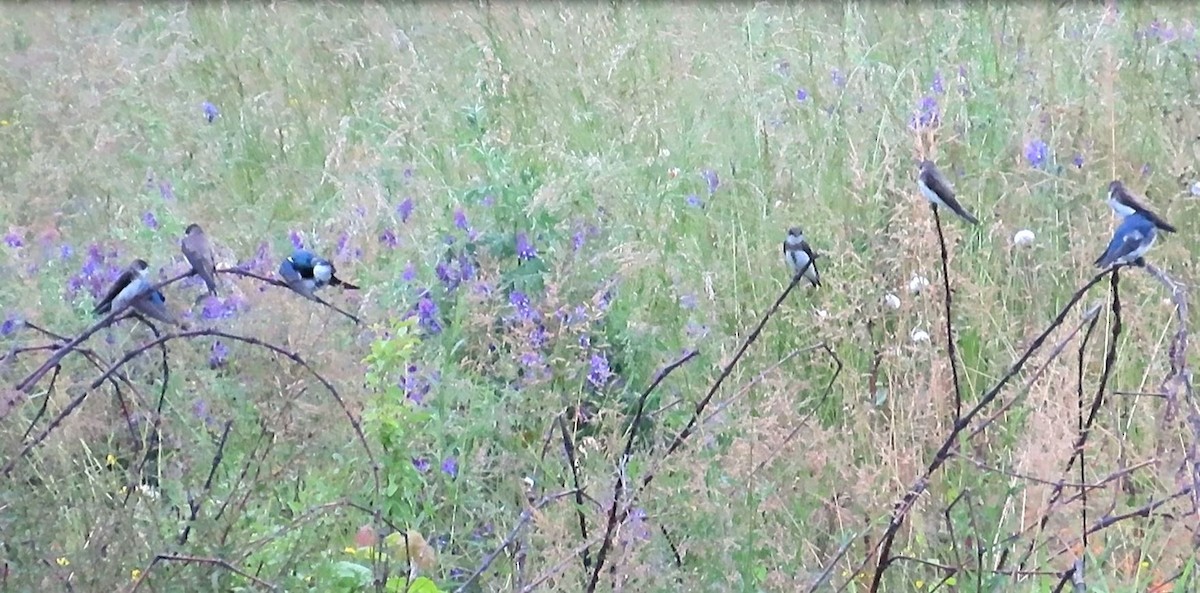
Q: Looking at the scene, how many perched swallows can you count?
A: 8